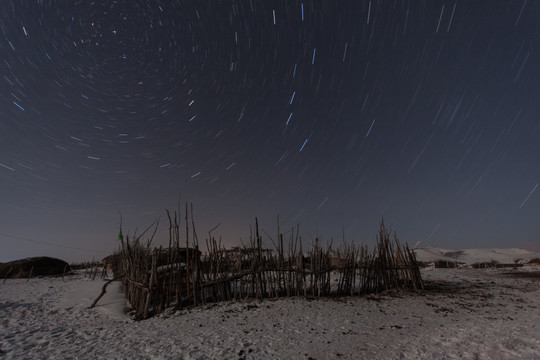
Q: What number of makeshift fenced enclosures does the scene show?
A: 1